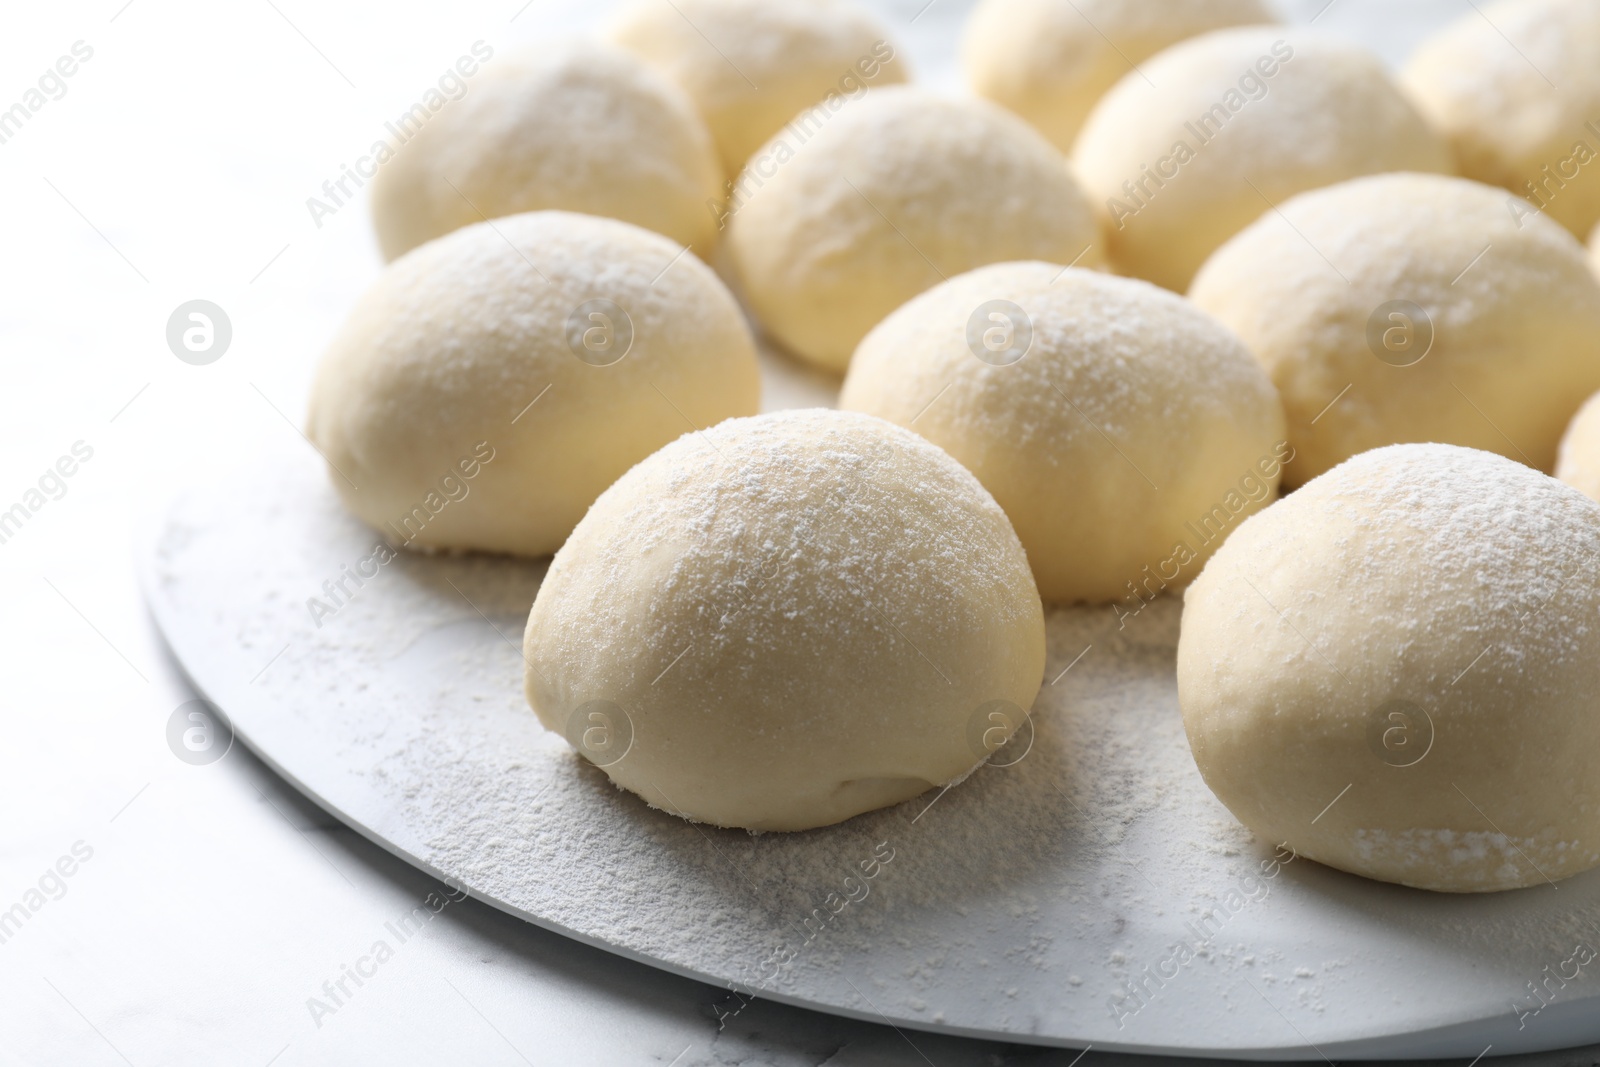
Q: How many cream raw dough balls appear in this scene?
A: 13